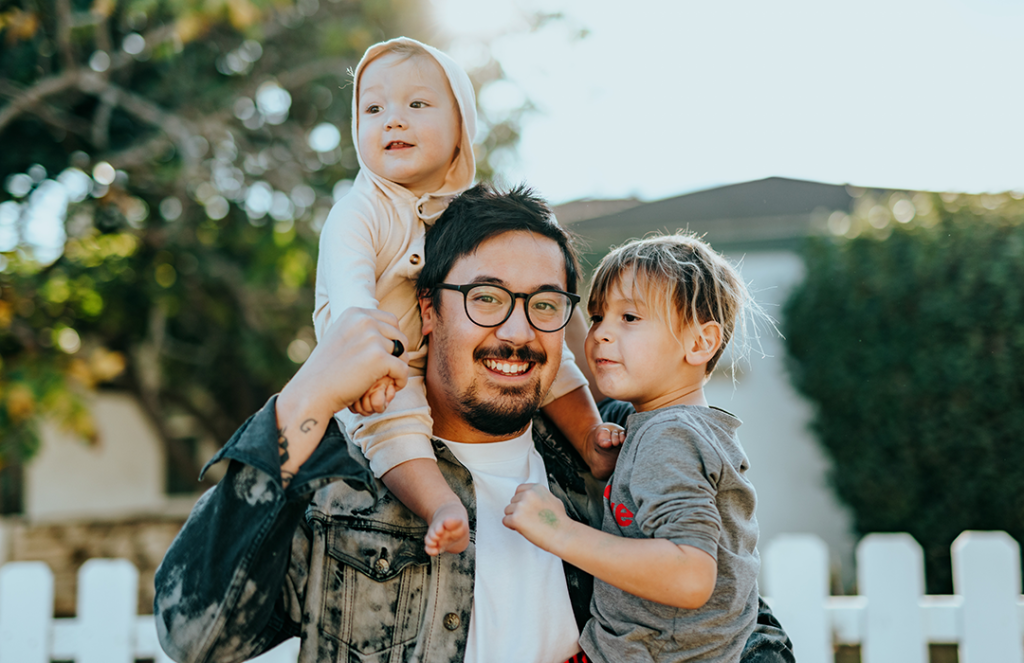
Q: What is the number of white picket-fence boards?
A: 5